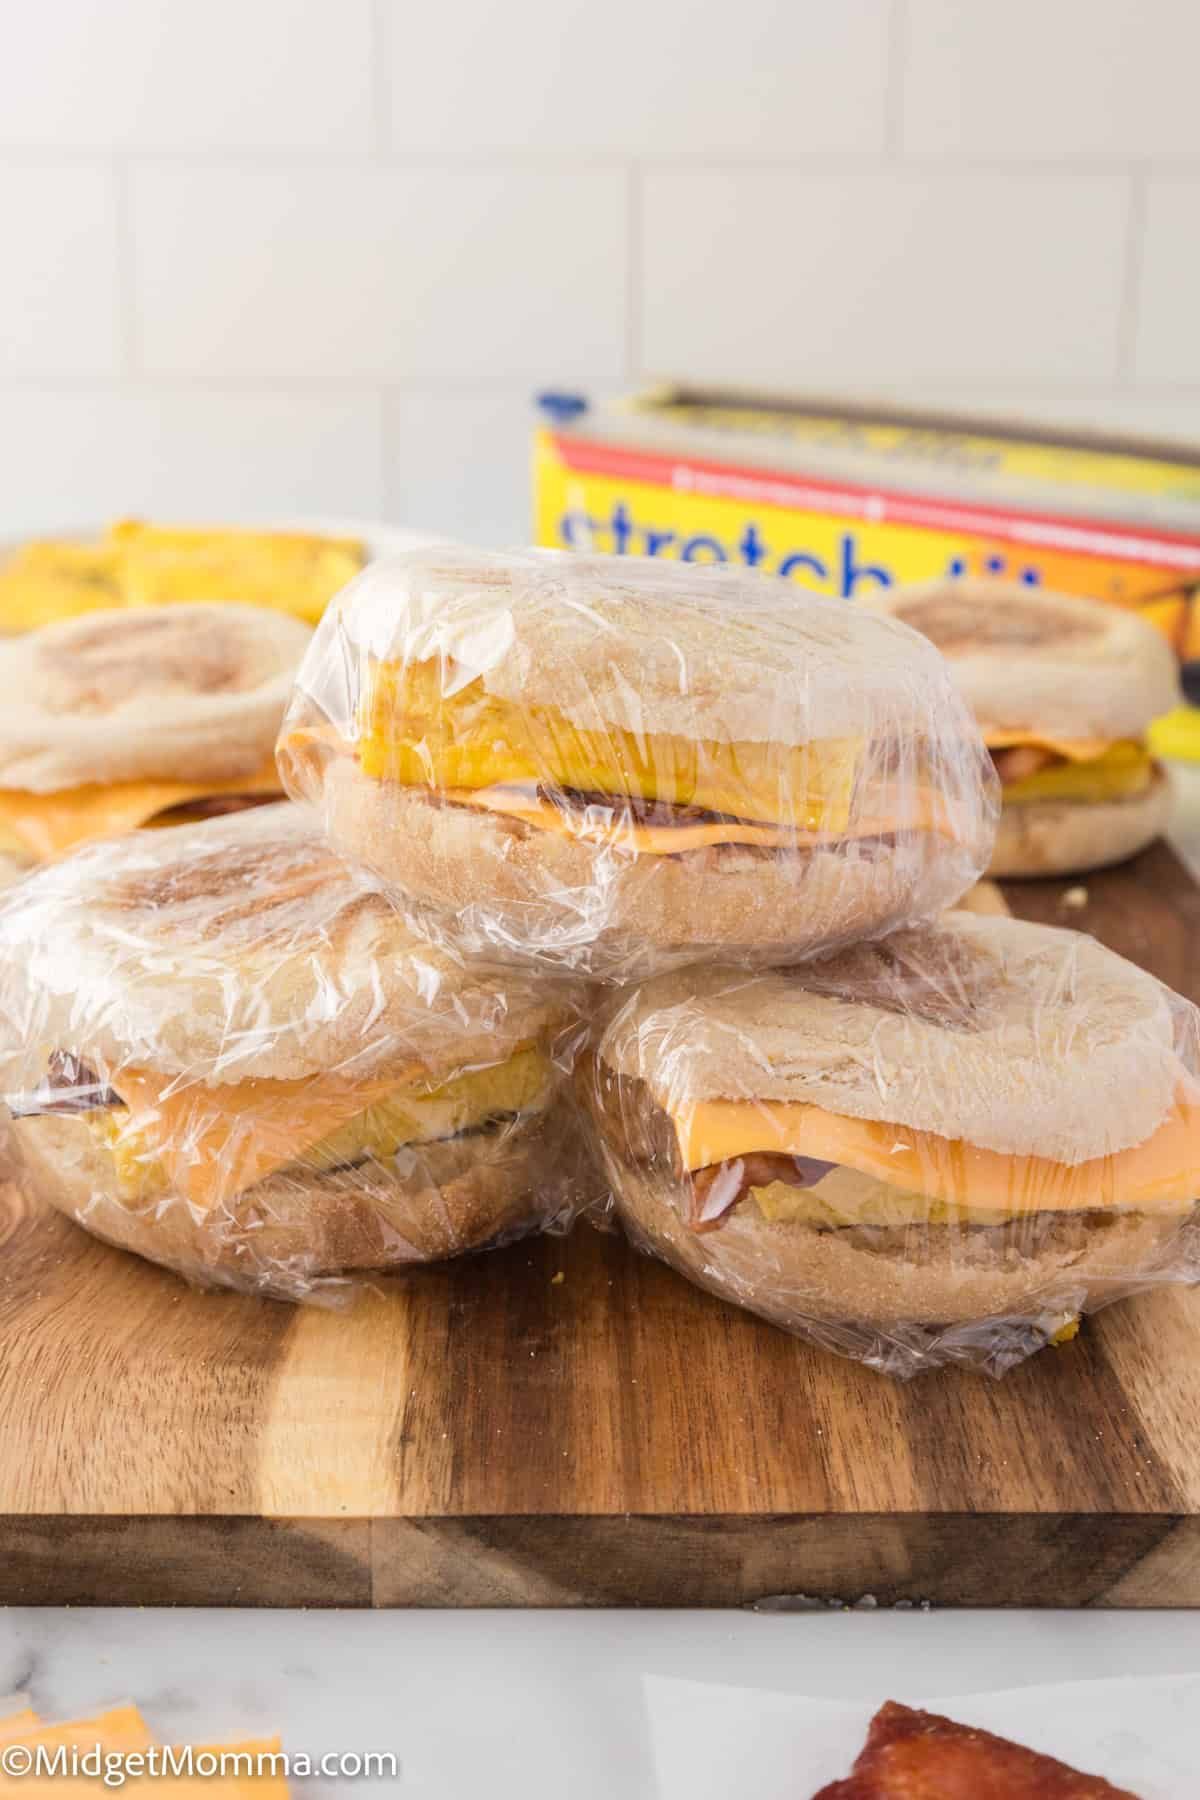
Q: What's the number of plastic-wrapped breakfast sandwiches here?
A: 3